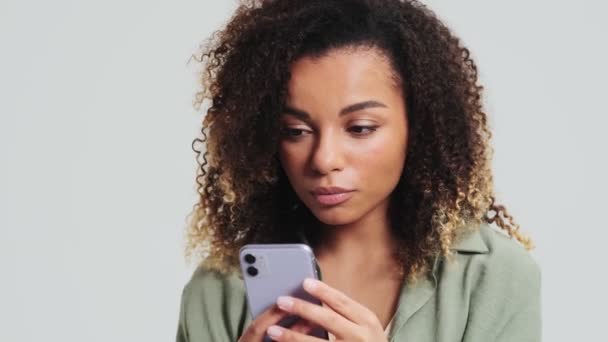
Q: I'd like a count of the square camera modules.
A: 1